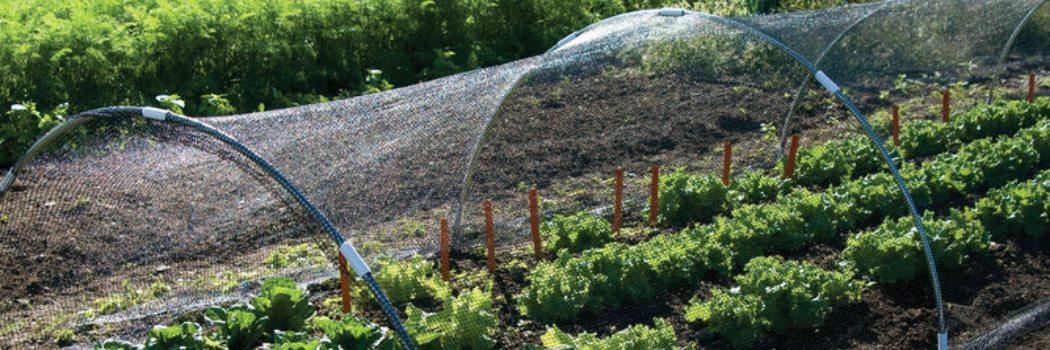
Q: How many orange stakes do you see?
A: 11